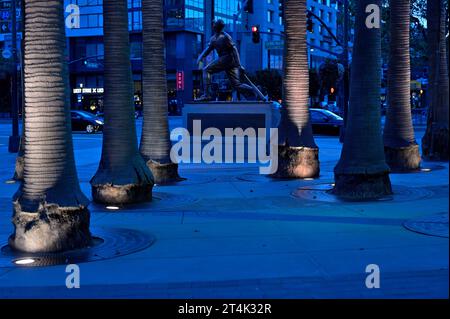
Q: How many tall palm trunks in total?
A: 7